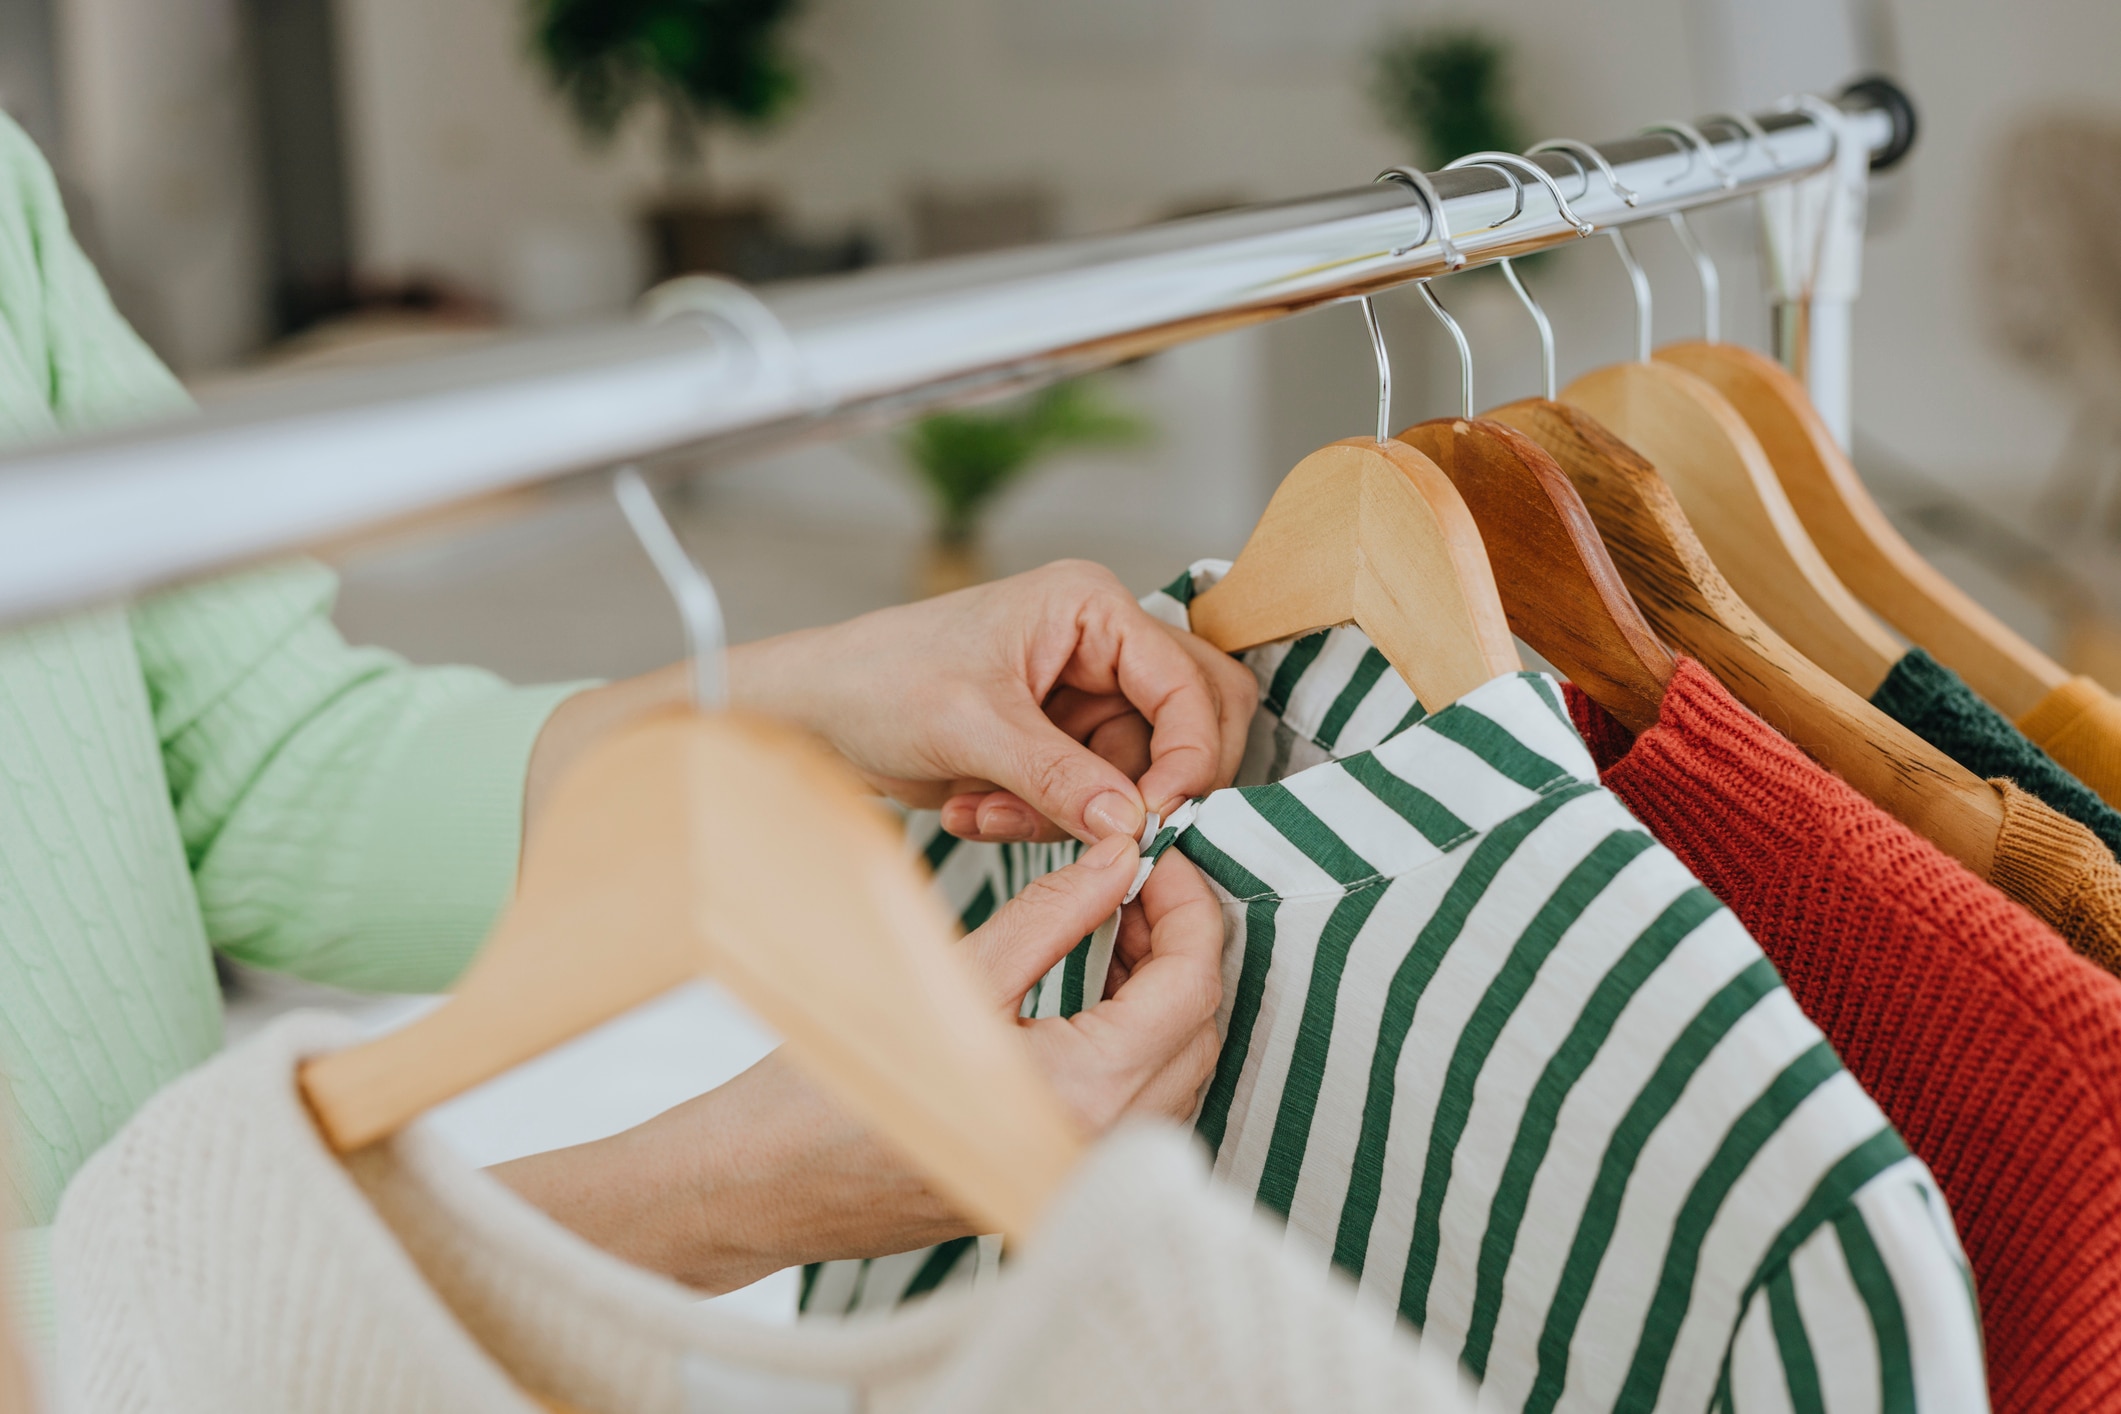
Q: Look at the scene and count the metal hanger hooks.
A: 6